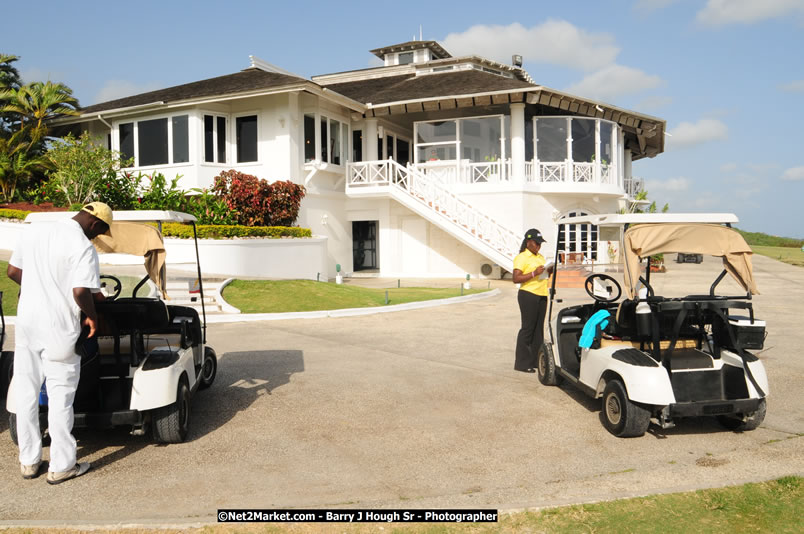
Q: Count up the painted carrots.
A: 0